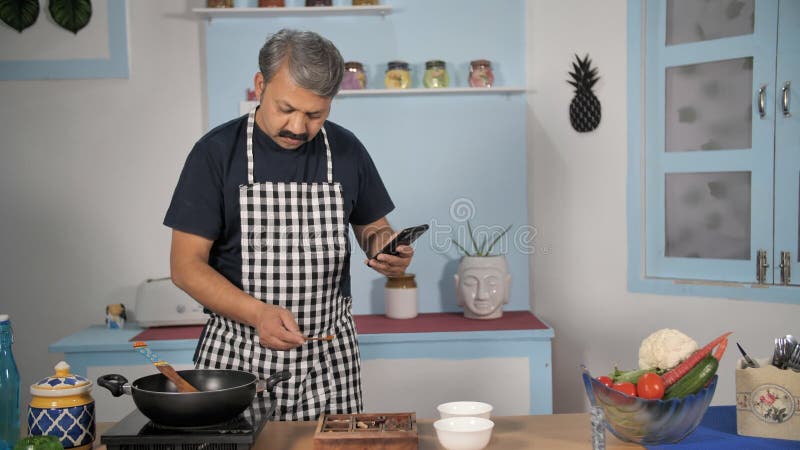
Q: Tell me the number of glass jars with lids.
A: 4